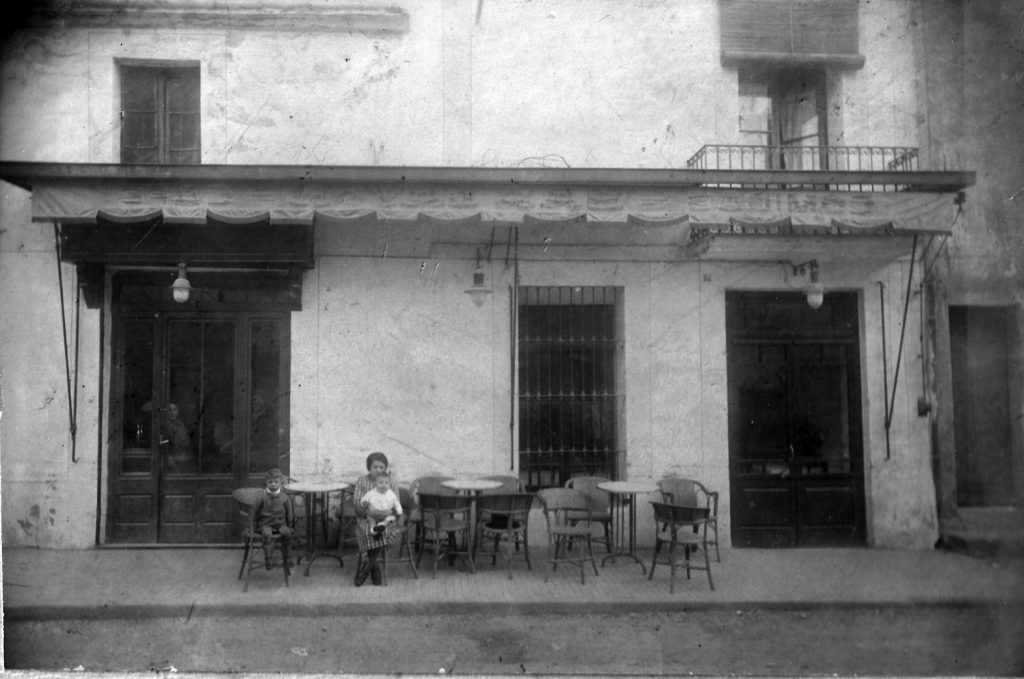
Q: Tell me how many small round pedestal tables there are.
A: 3